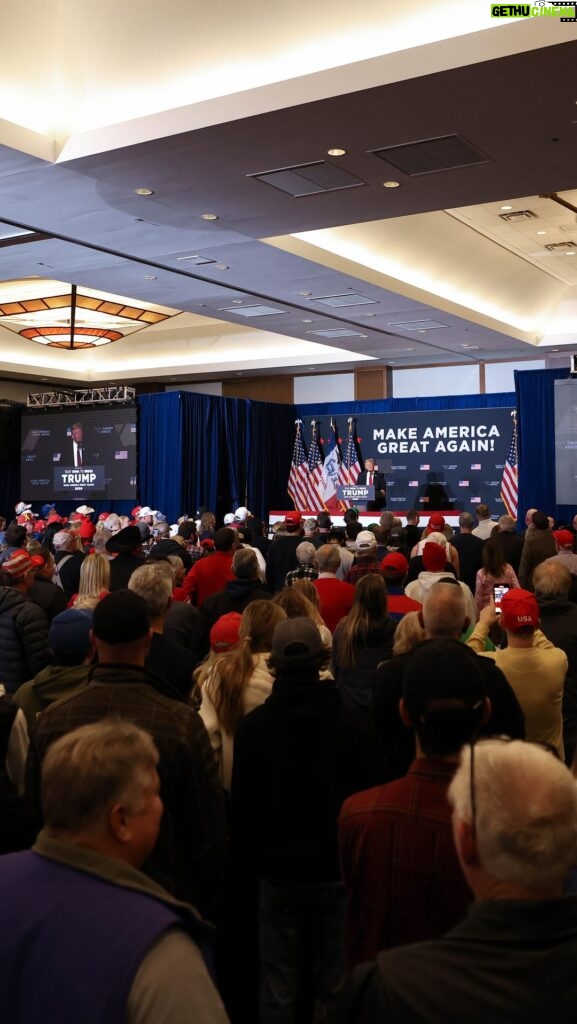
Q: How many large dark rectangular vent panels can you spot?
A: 2